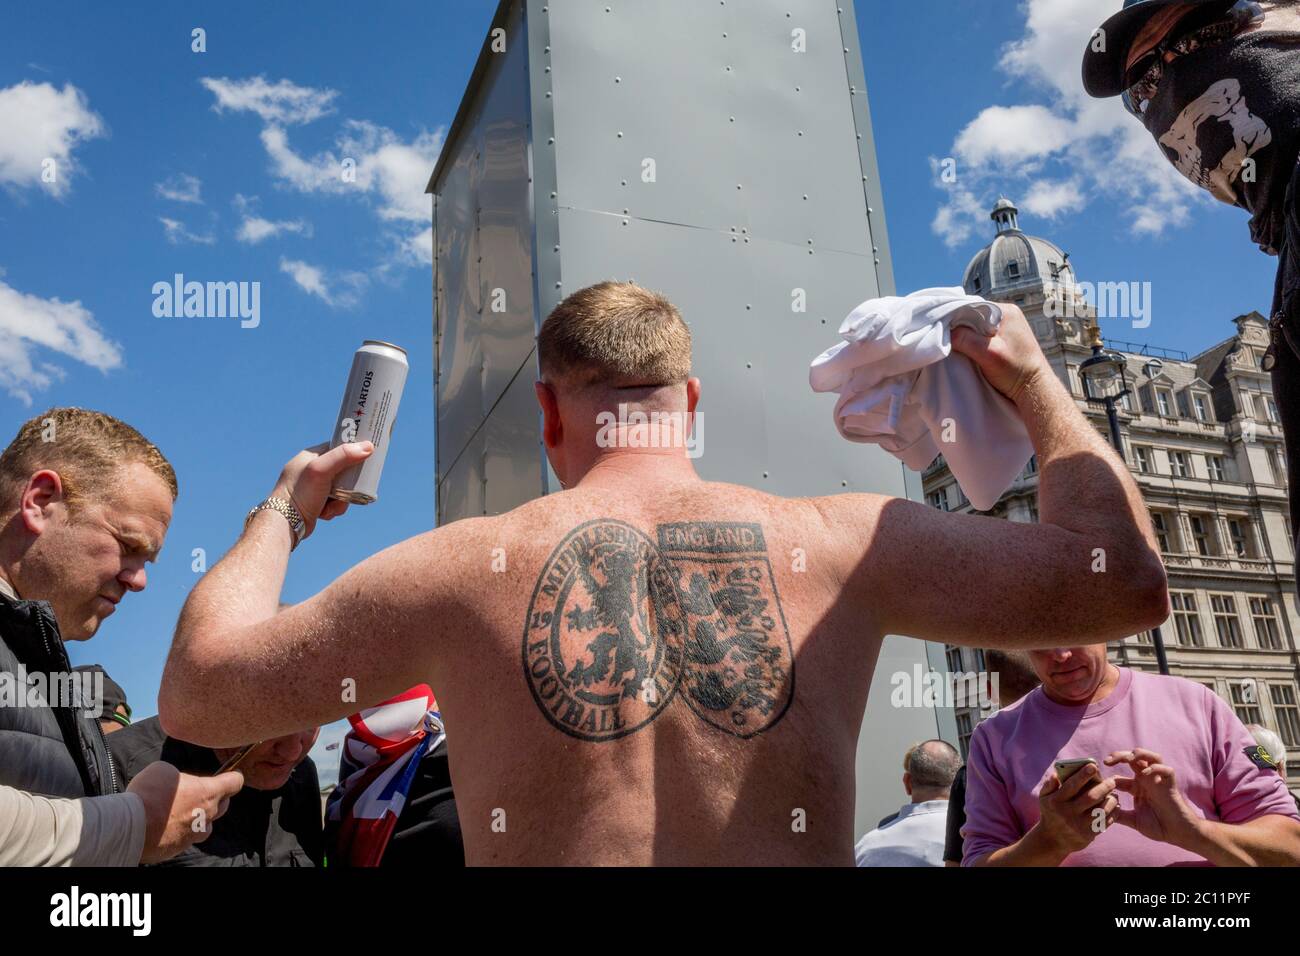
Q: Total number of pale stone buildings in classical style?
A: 1